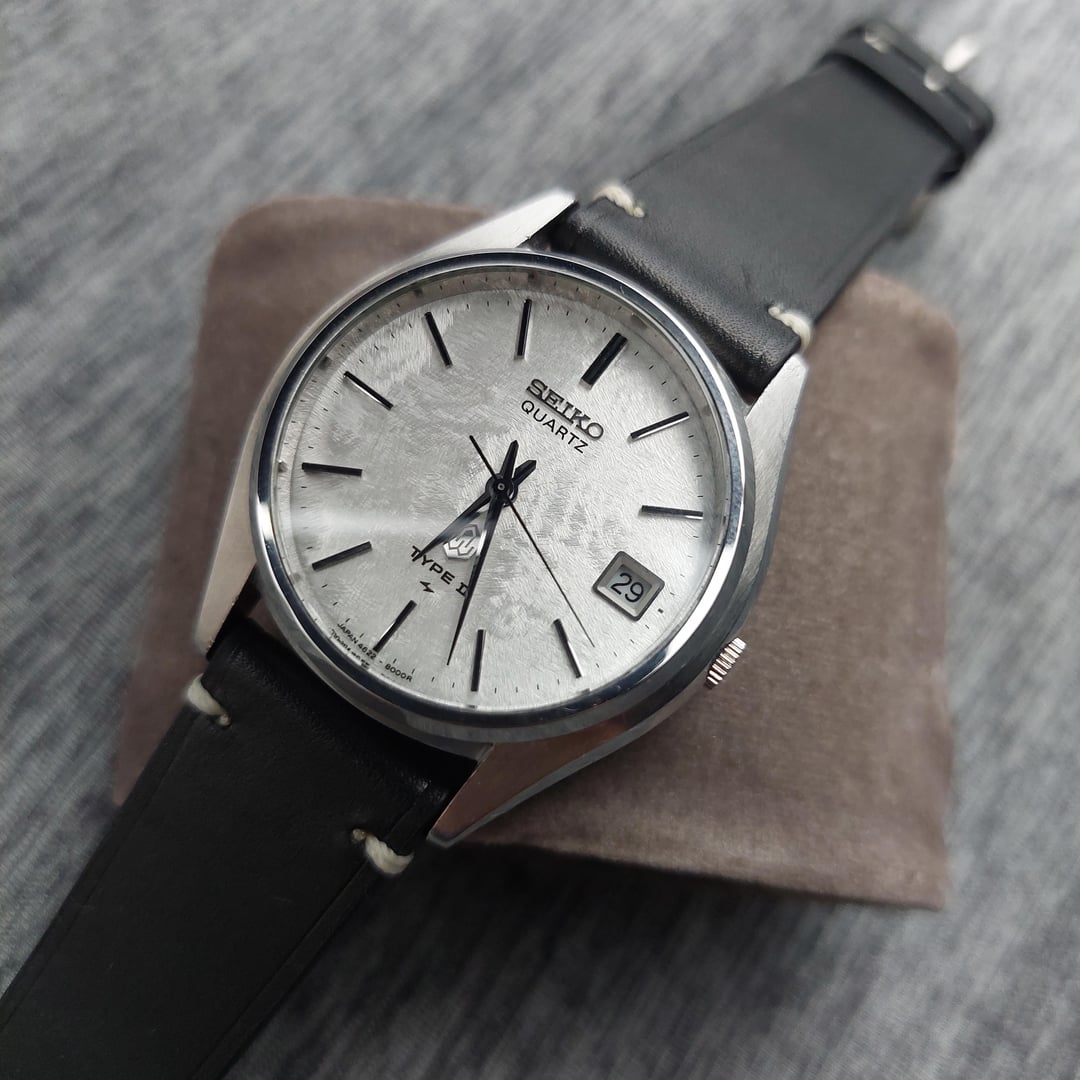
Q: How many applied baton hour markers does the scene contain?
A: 11